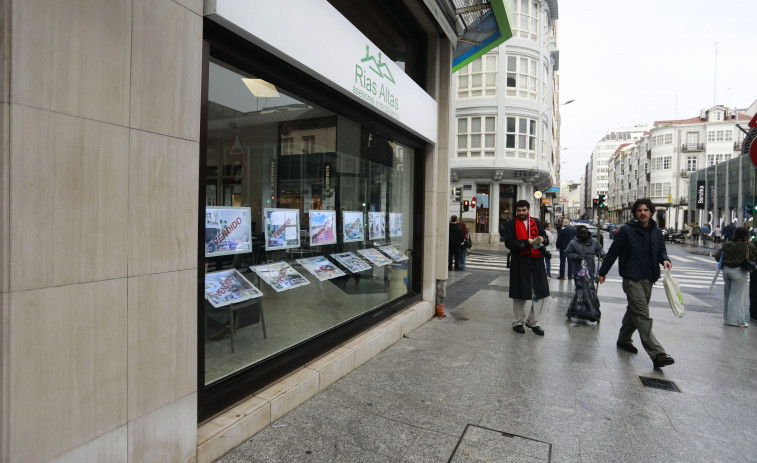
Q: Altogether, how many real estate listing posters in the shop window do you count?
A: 12